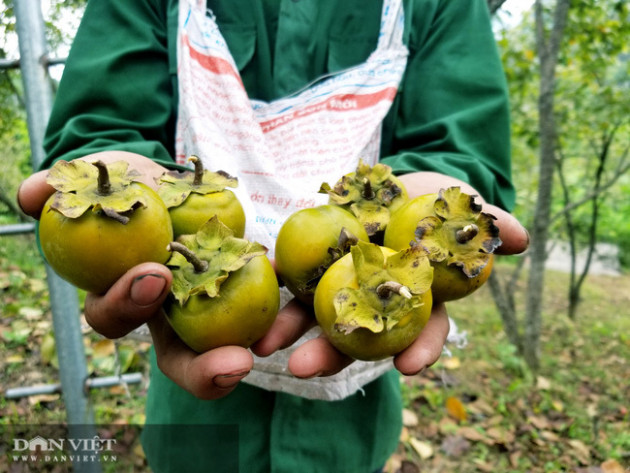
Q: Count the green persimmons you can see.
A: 7